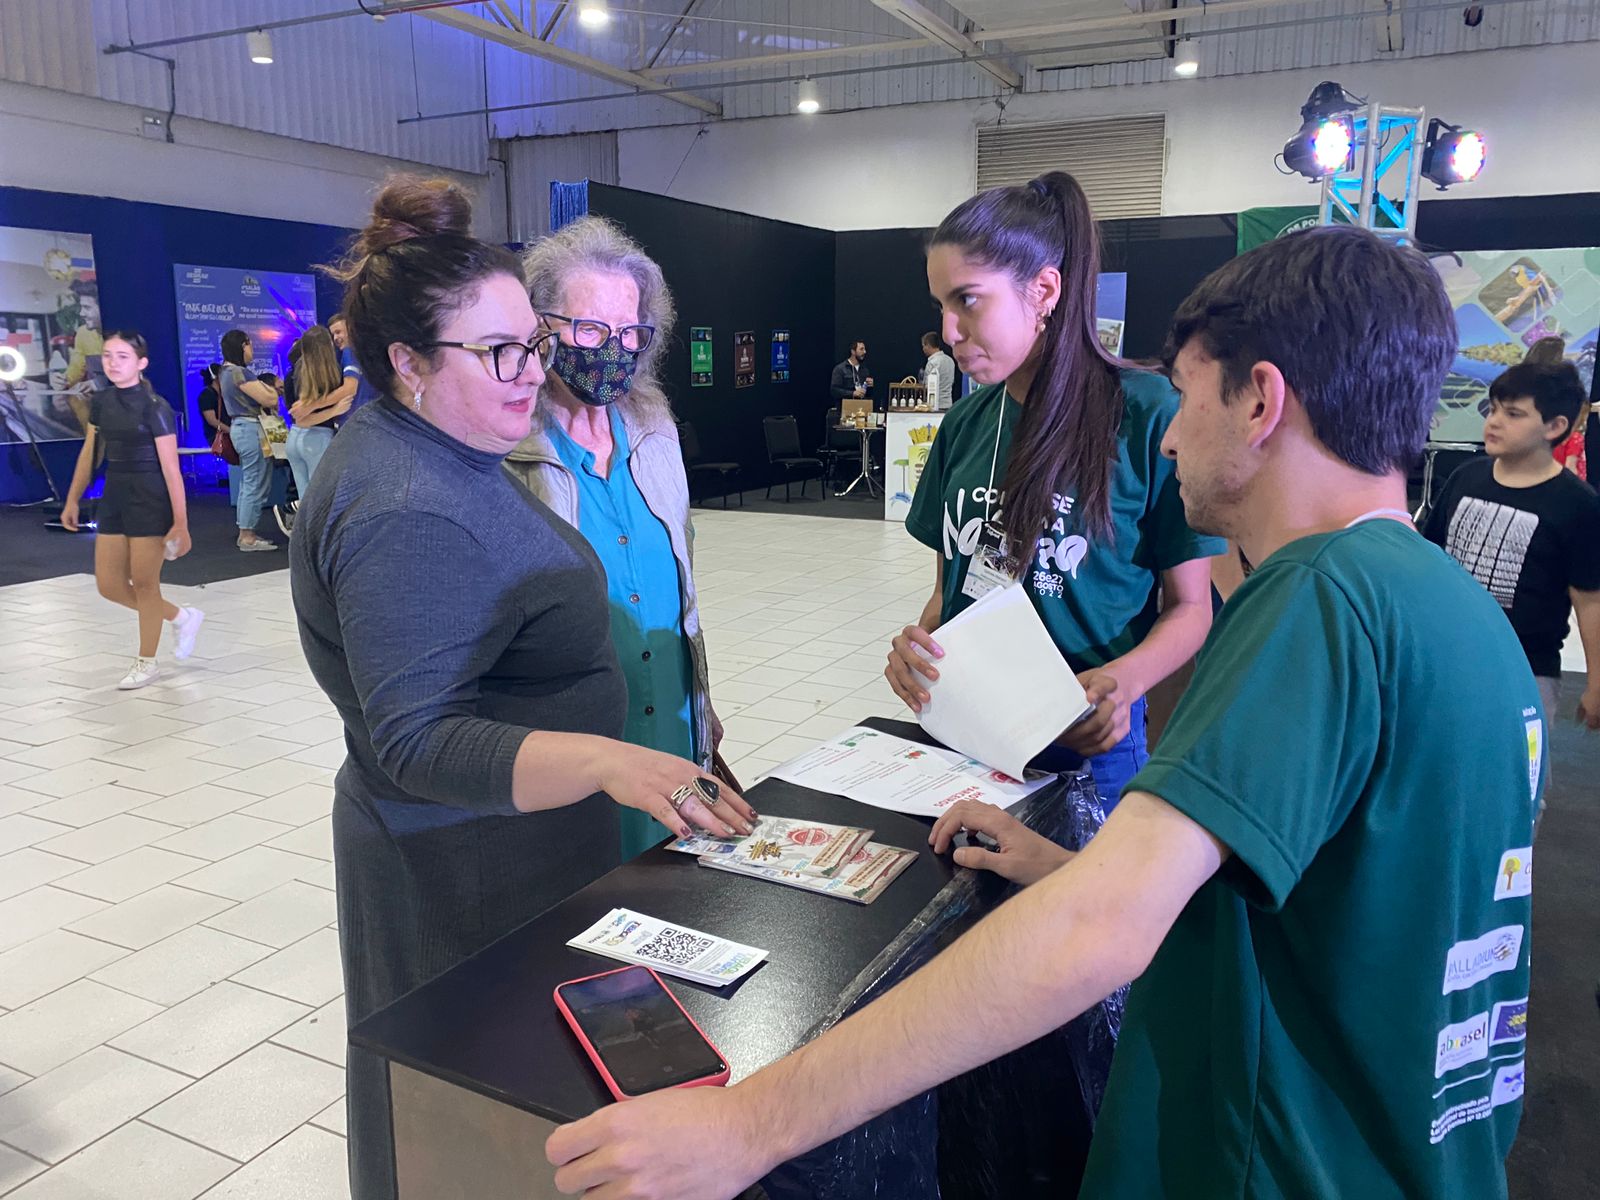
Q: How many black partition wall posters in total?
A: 3